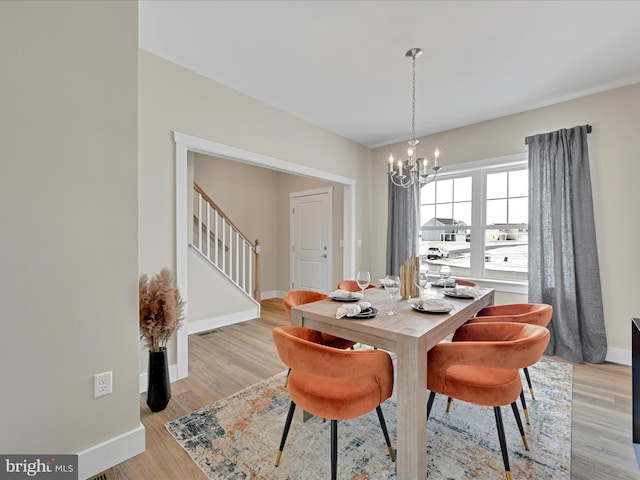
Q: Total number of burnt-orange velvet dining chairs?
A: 6